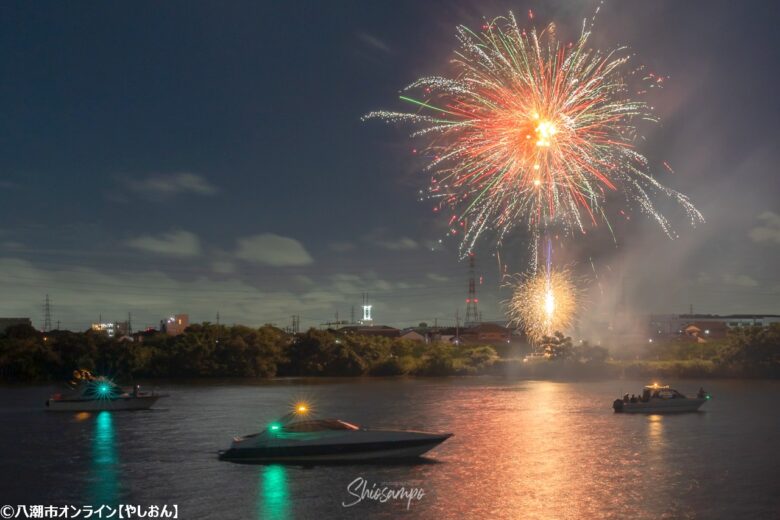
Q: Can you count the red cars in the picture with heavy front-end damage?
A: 0